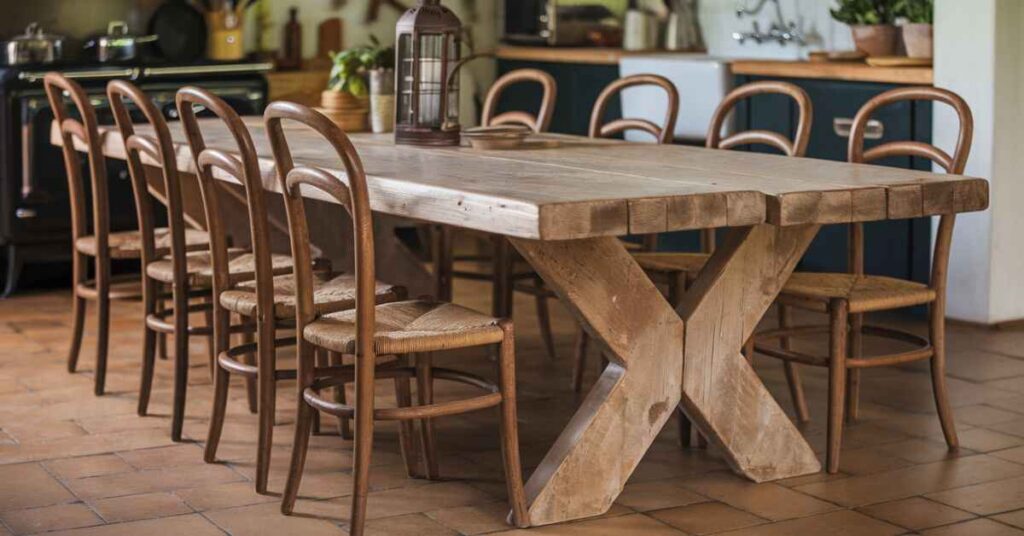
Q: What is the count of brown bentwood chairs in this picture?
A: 8